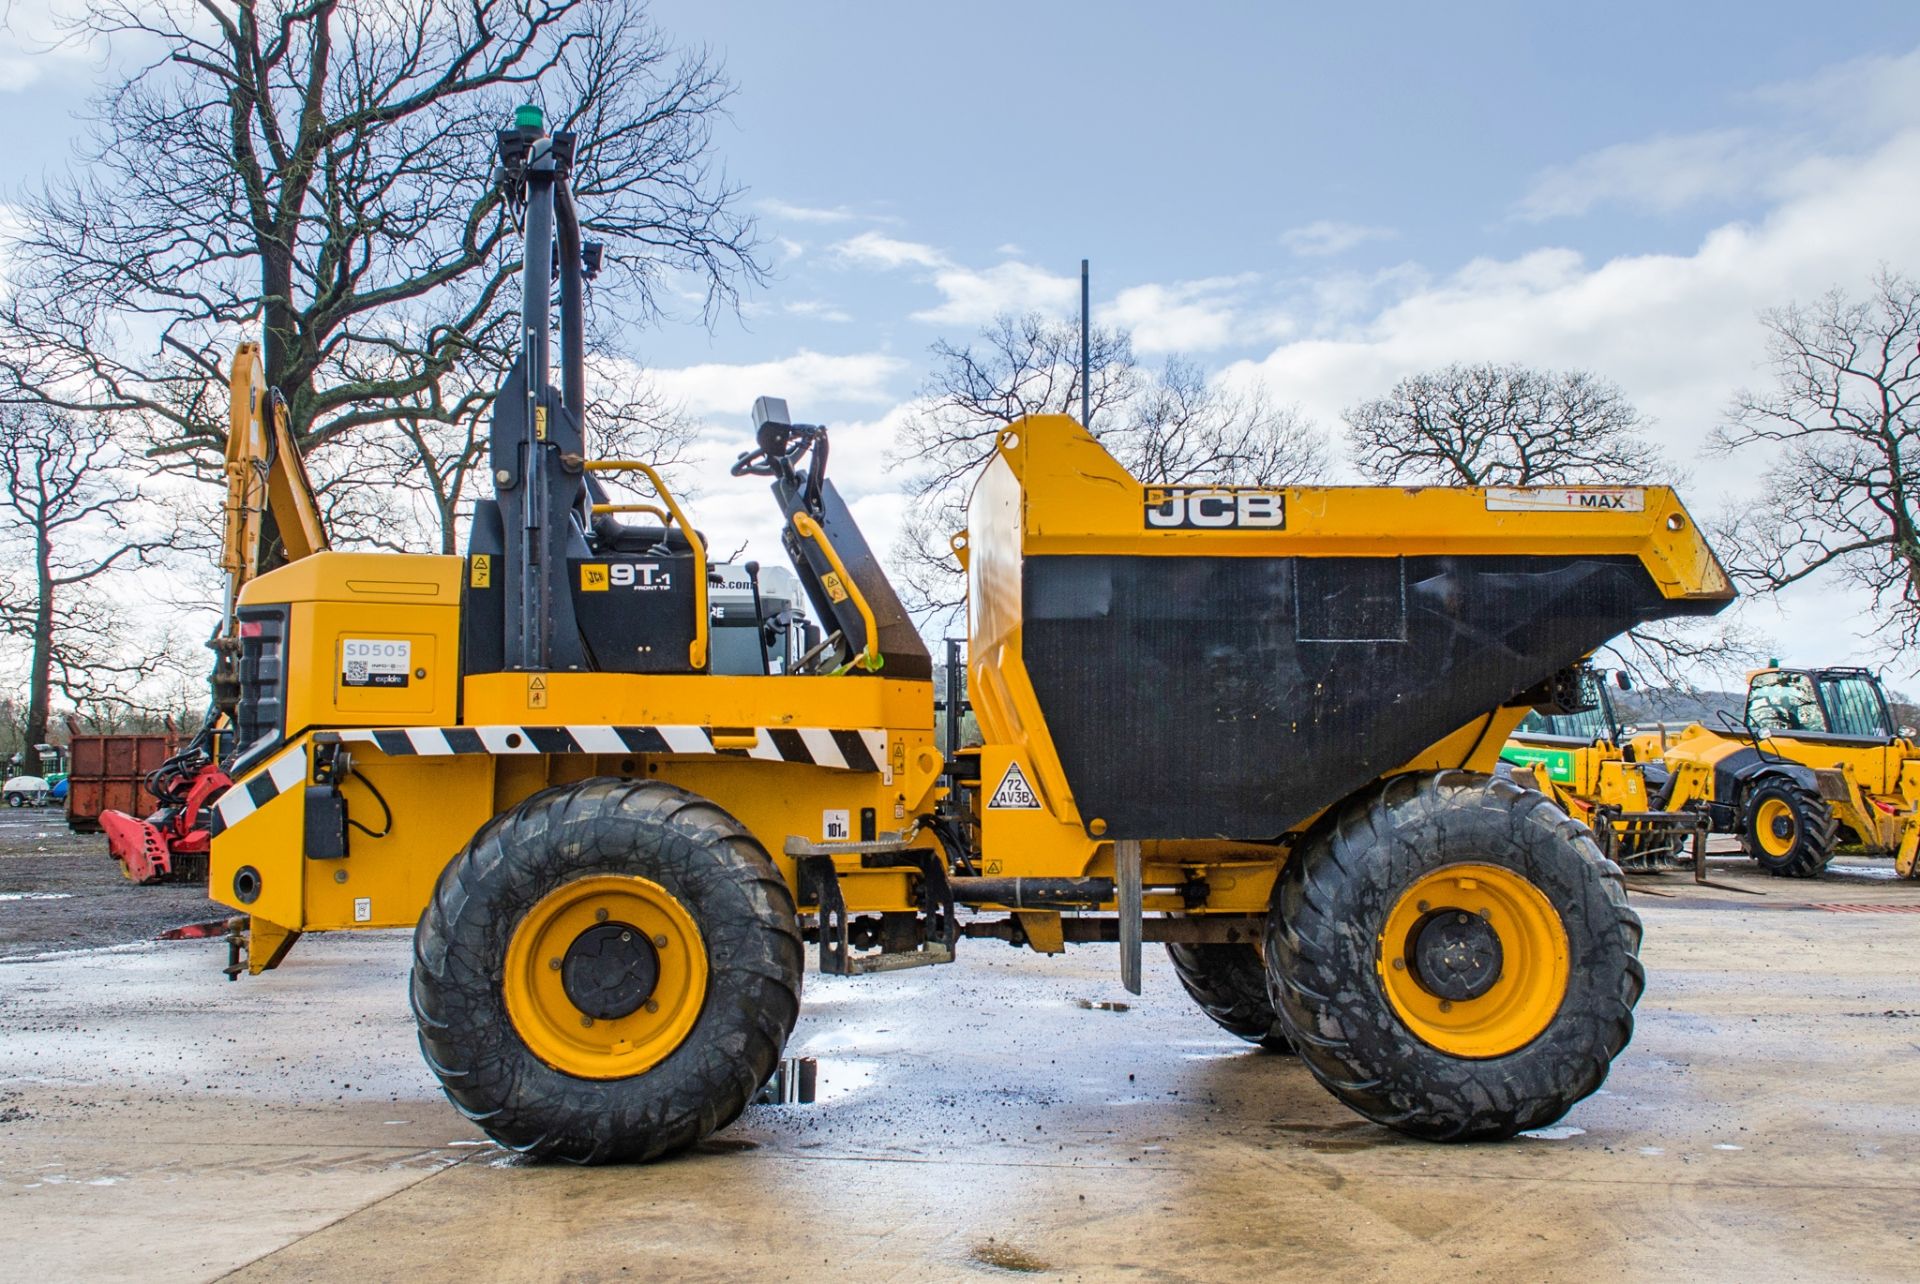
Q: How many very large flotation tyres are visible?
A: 3